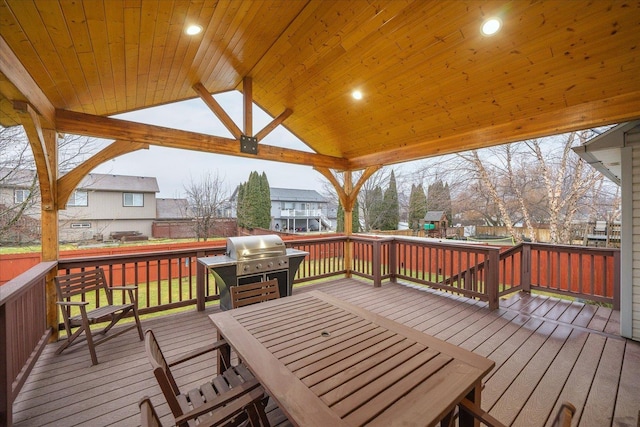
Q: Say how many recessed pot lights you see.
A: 3